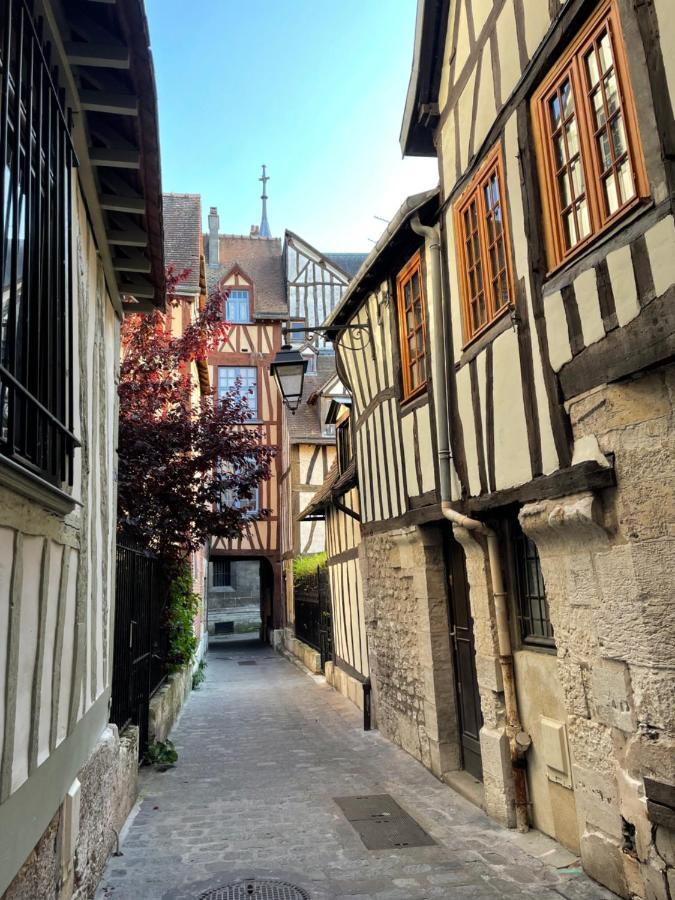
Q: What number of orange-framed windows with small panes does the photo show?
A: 3